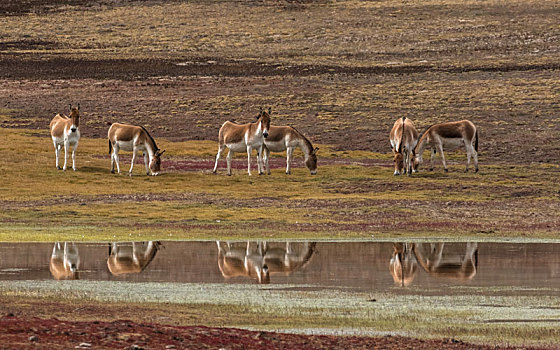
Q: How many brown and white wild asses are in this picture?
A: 6